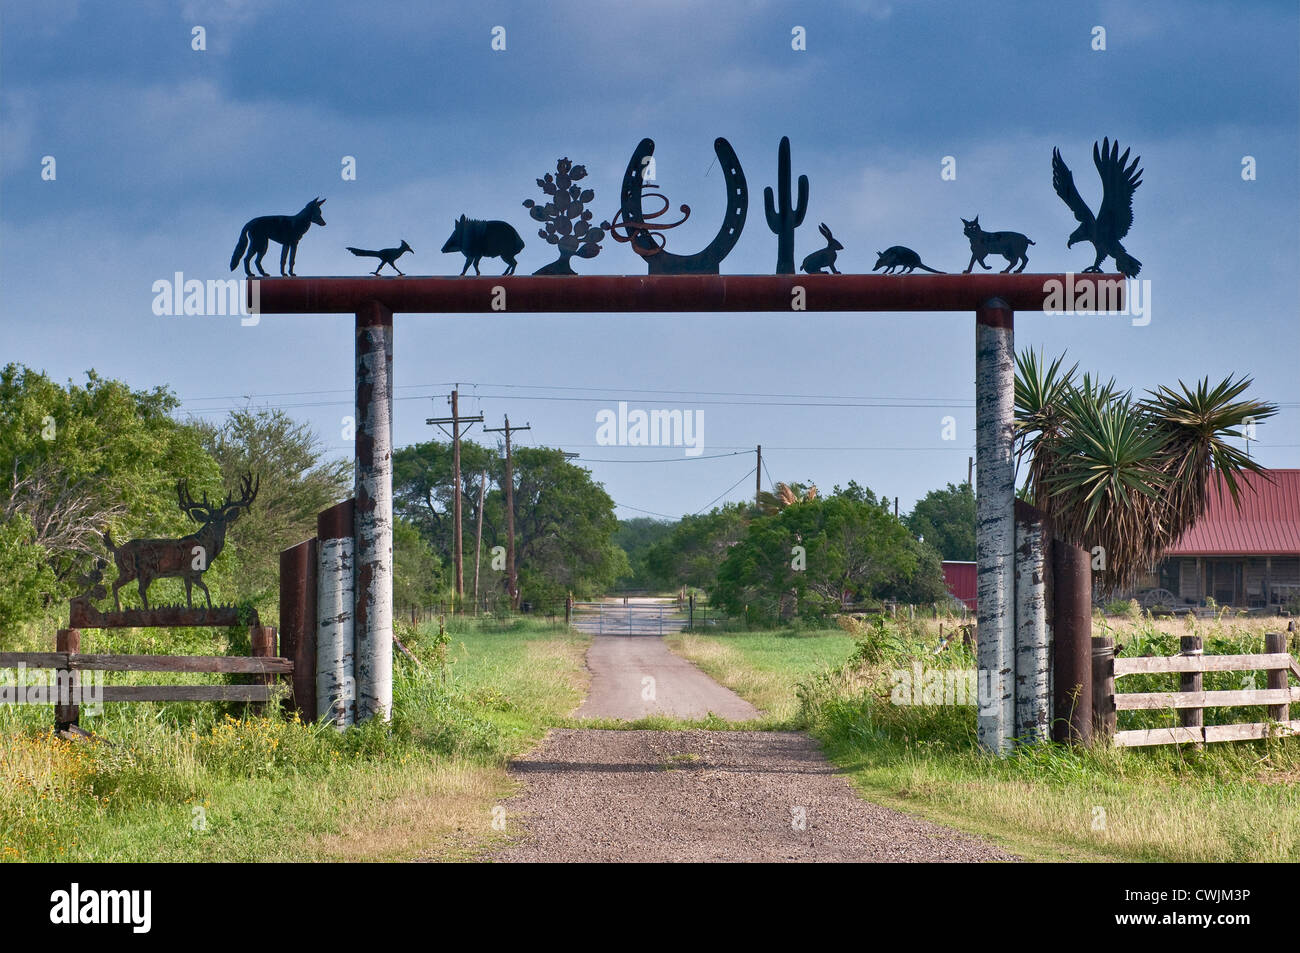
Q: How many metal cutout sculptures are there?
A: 11